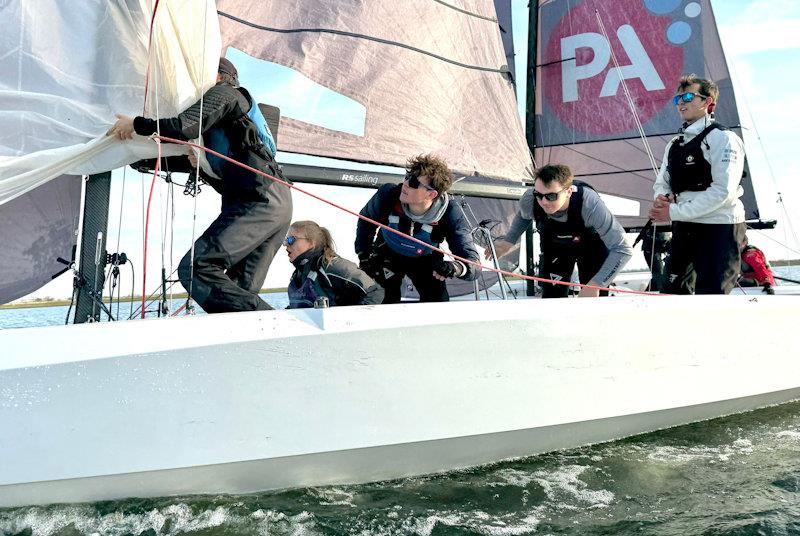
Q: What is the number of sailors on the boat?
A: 5